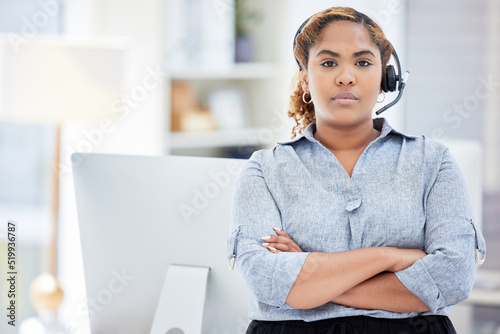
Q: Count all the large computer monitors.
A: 1